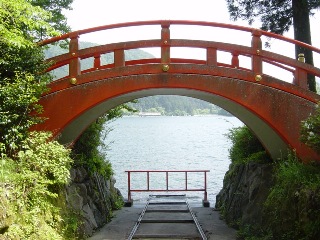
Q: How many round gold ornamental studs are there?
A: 6